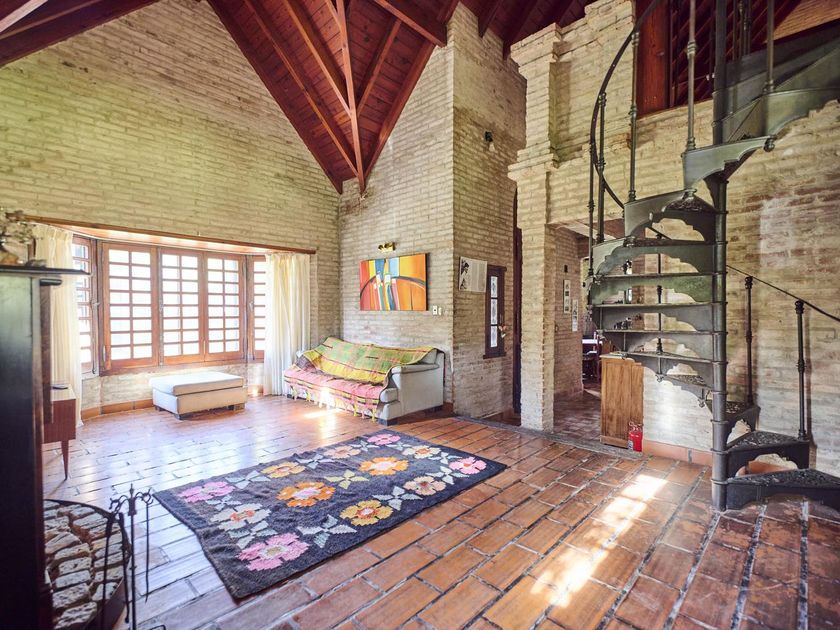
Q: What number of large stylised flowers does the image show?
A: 12